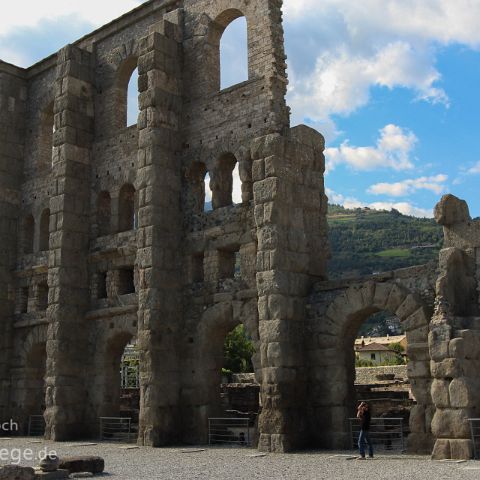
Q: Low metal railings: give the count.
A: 5